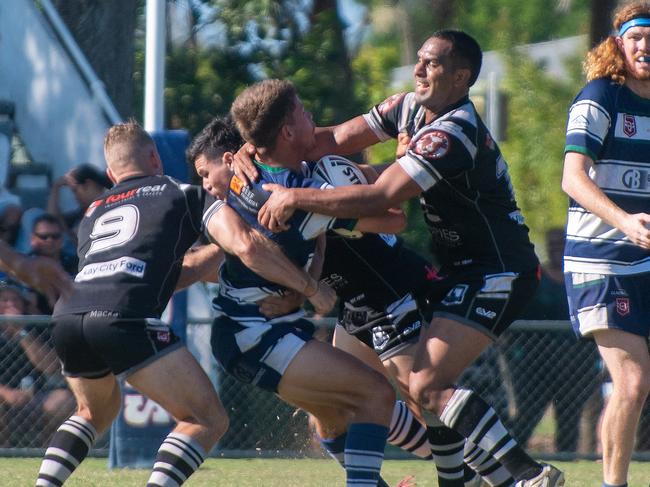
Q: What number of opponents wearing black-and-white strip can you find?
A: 3